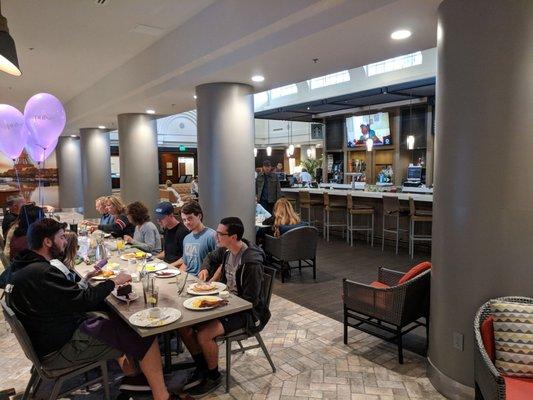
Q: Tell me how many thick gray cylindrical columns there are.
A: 5